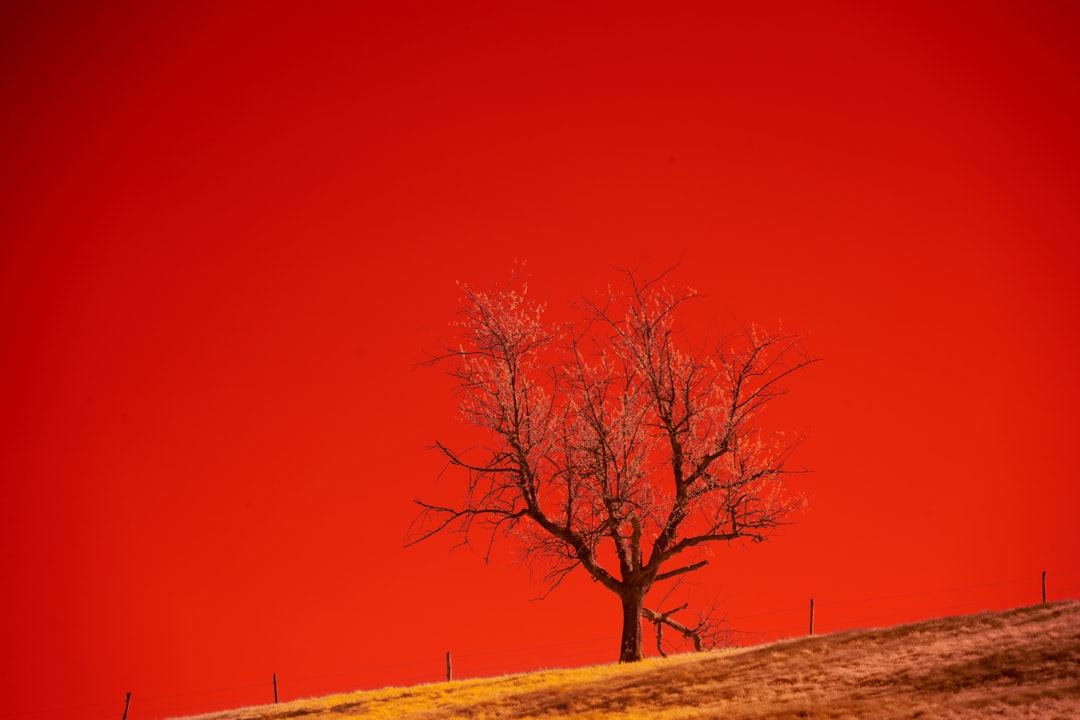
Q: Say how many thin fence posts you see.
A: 5